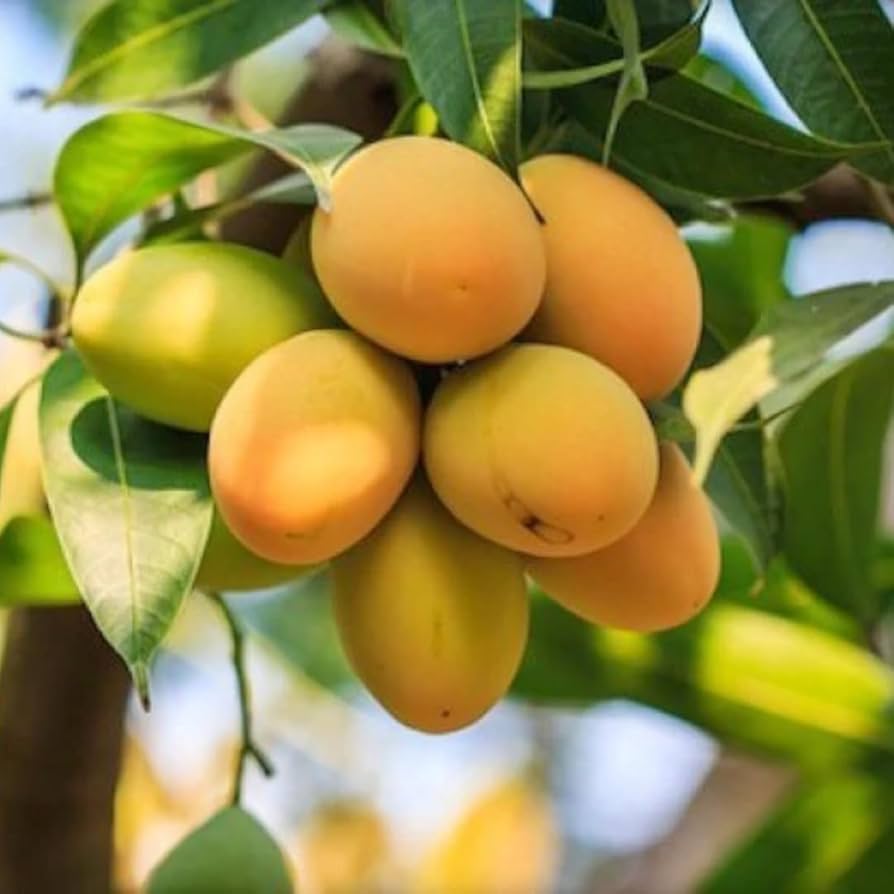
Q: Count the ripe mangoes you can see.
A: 6